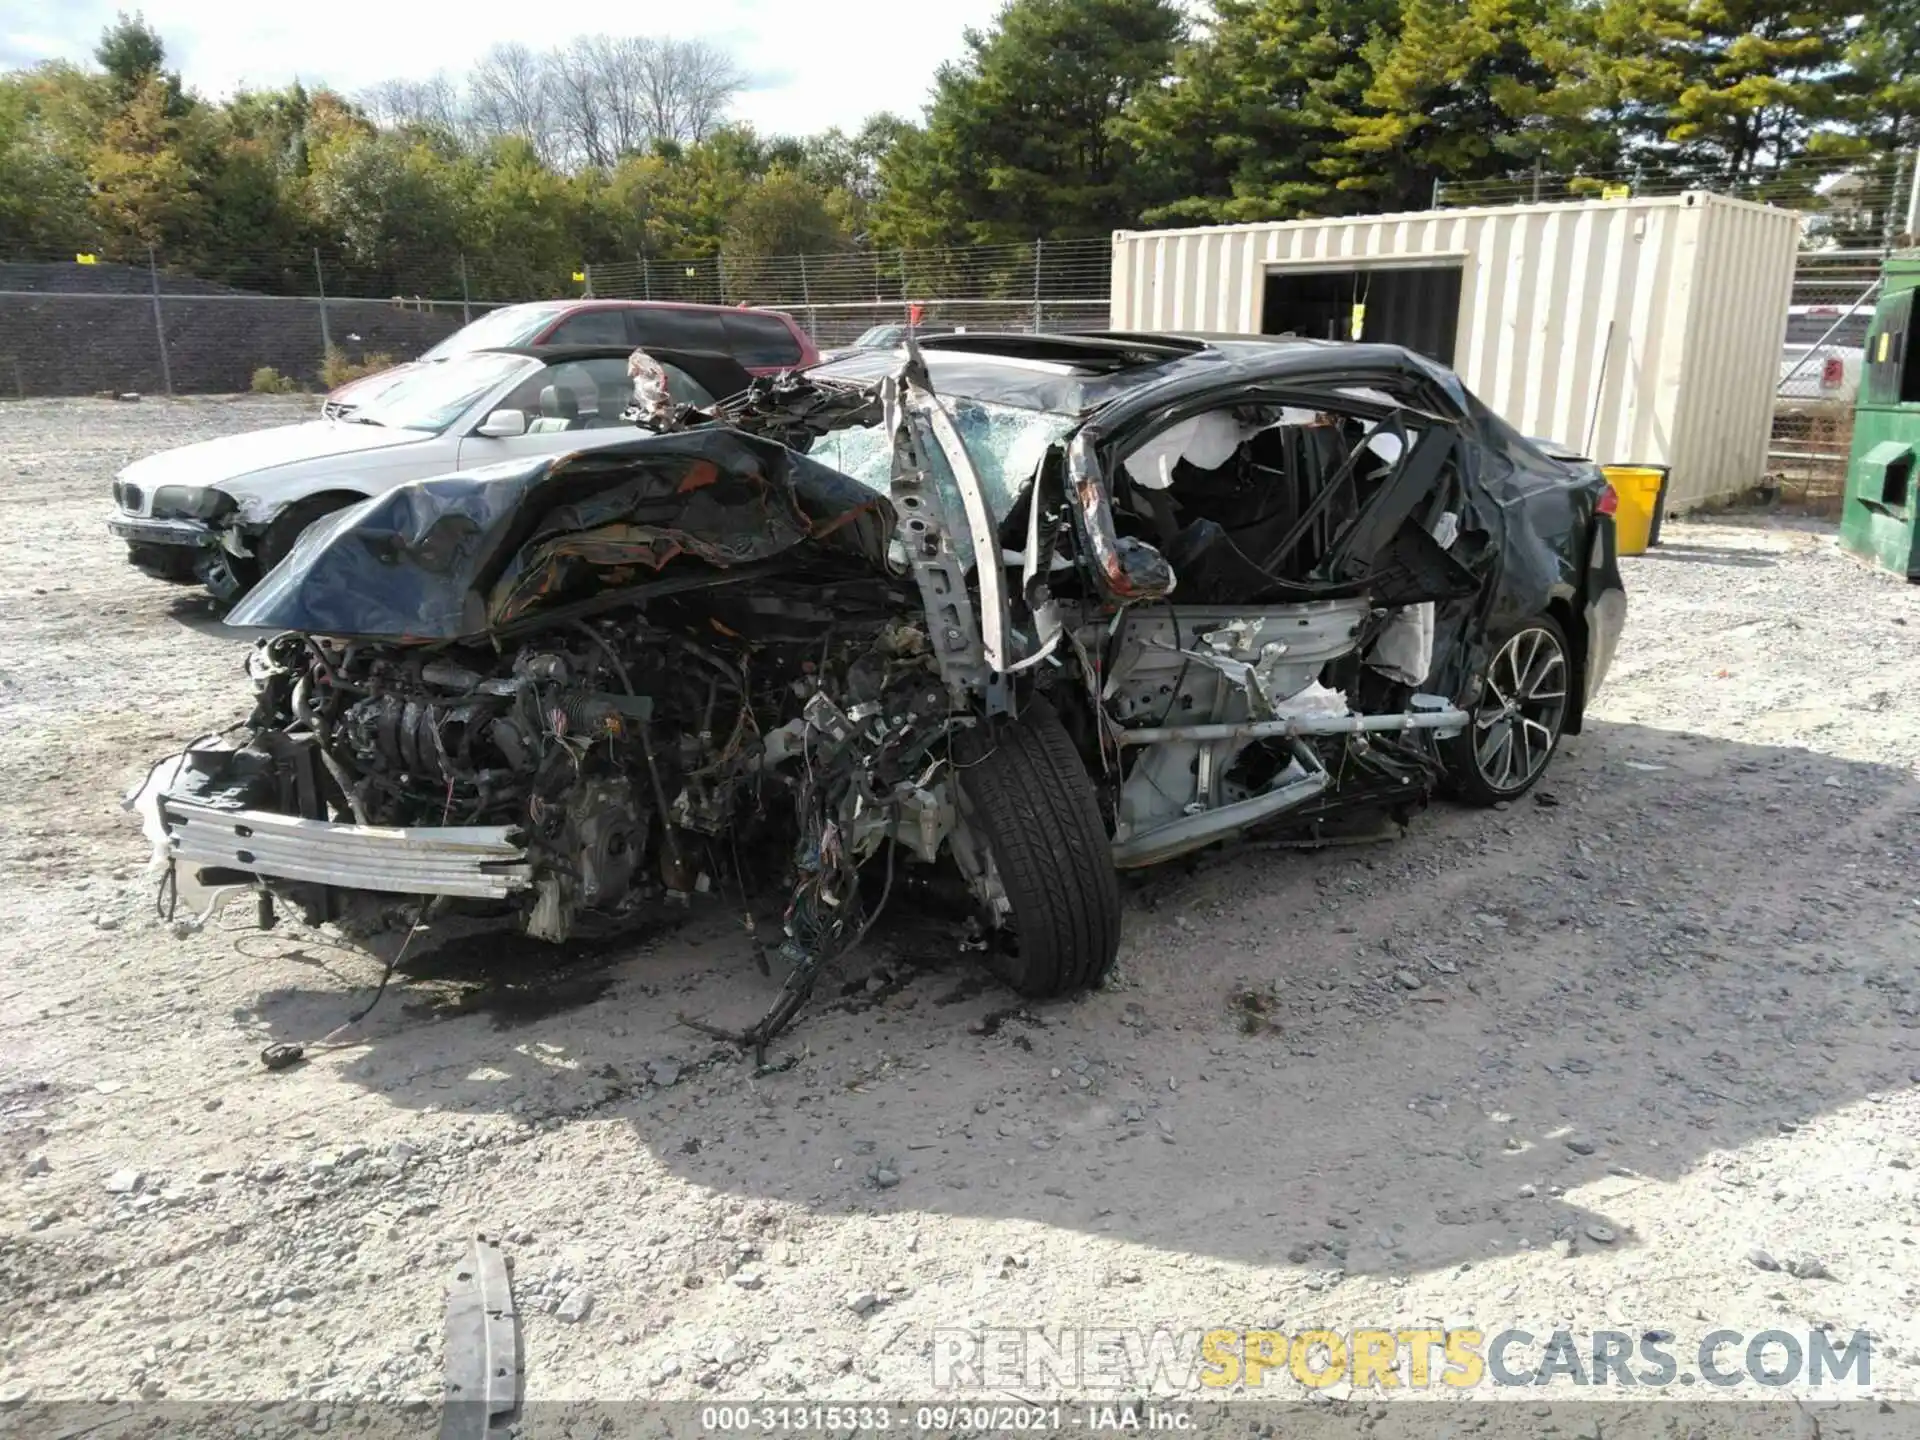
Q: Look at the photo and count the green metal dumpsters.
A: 1